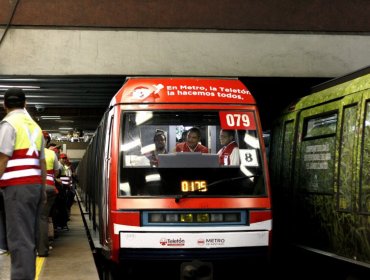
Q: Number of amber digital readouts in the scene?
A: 1